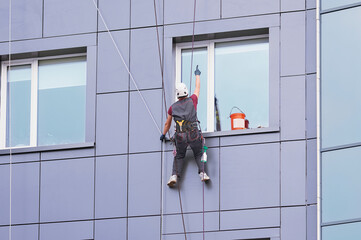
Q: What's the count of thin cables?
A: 4